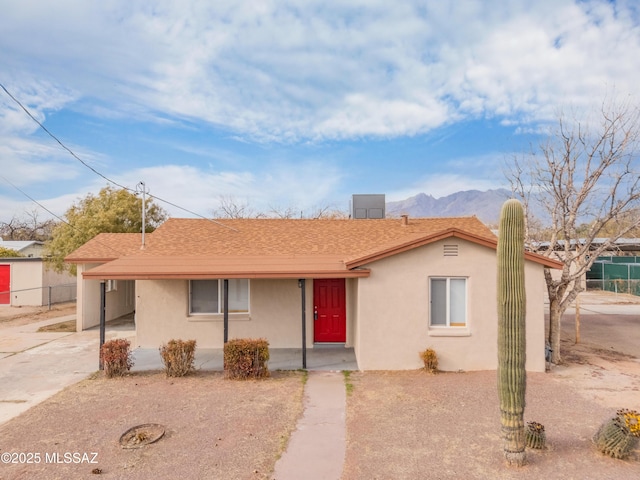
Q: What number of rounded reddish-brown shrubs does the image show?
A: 3